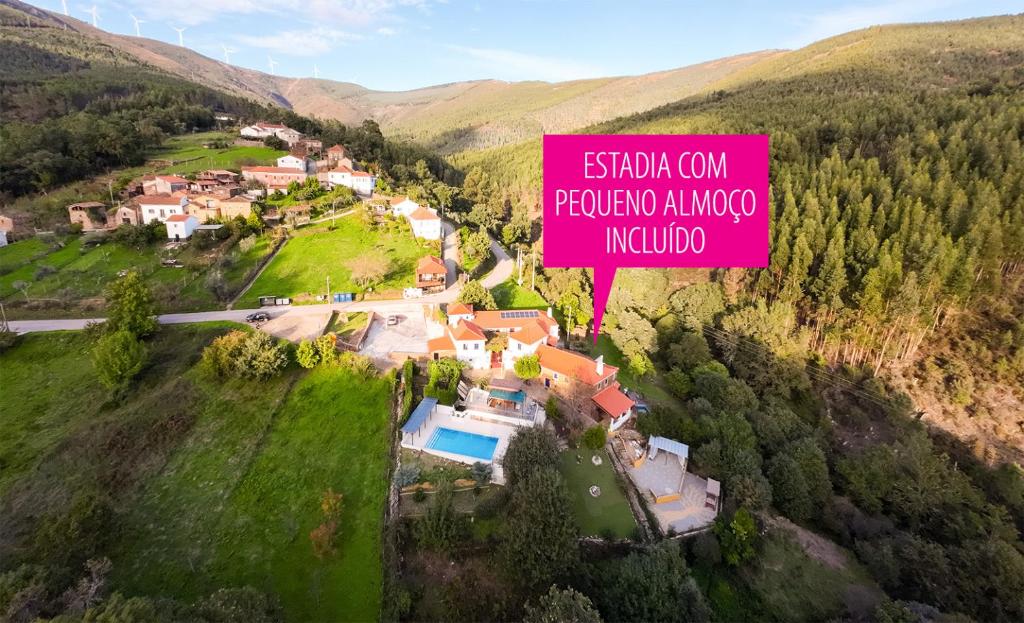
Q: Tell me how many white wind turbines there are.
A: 7